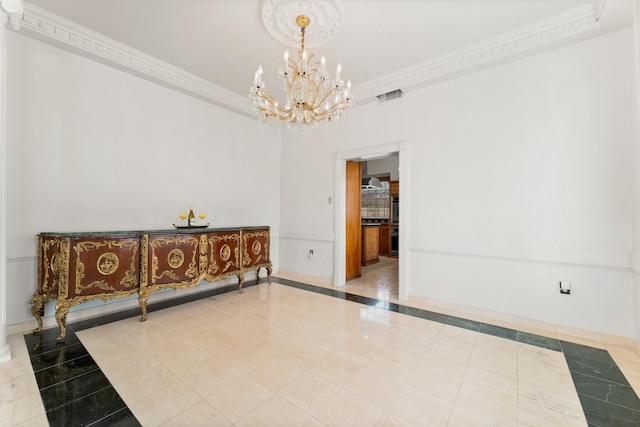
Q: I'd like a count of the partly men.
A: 0